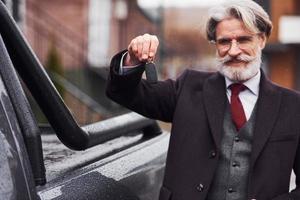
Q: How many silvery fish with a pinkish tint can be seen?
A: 0